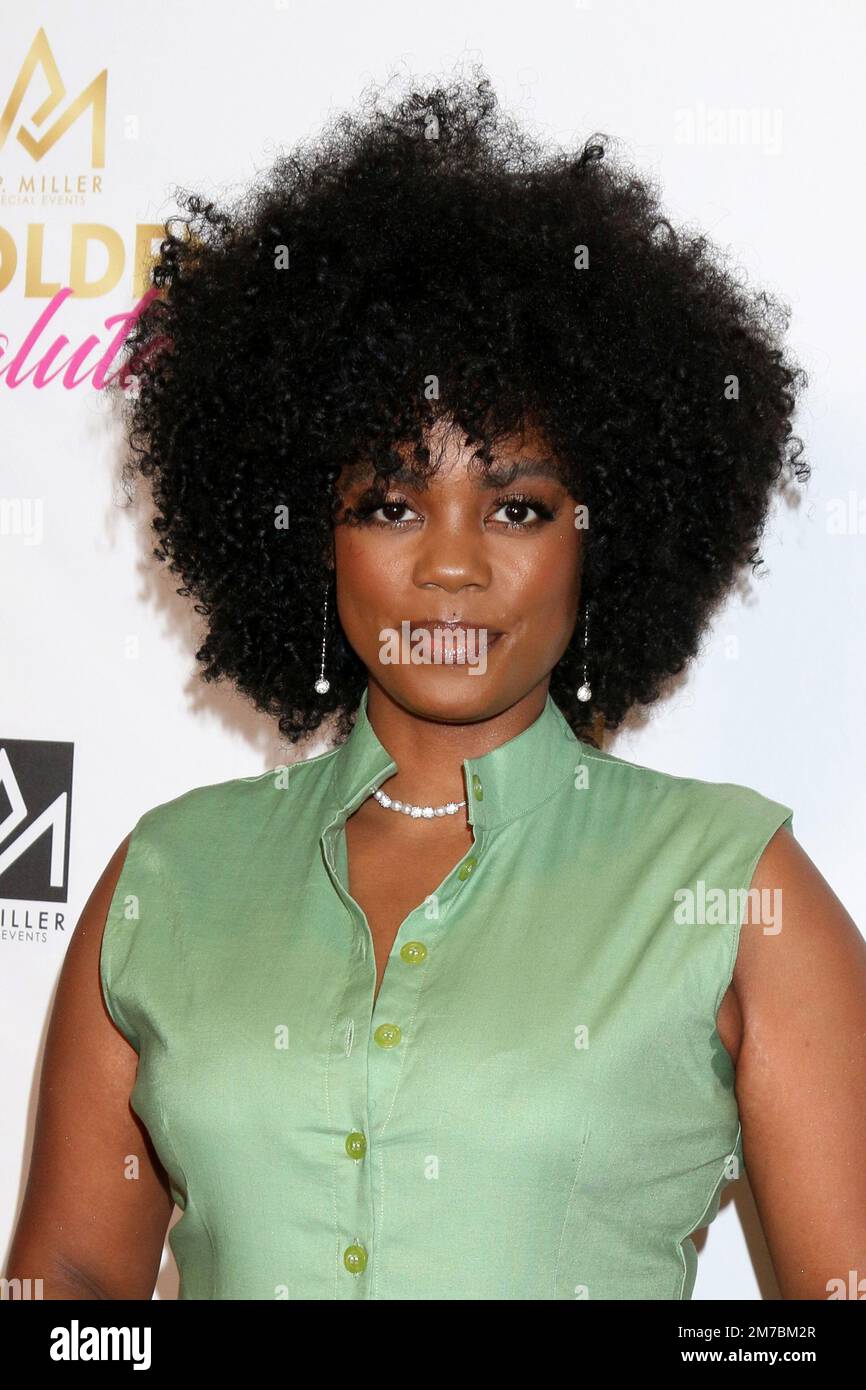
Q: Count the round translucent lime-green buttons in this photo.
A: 6